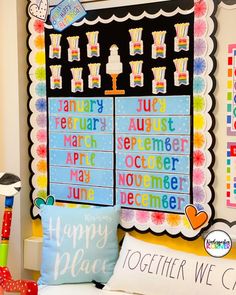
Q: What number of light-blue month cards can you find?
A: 12